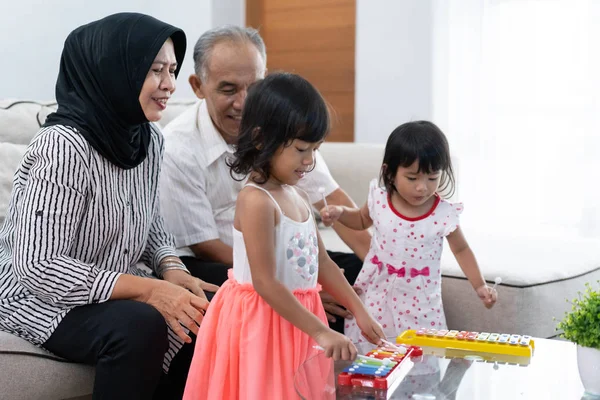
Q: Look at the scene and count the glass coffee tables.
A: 1